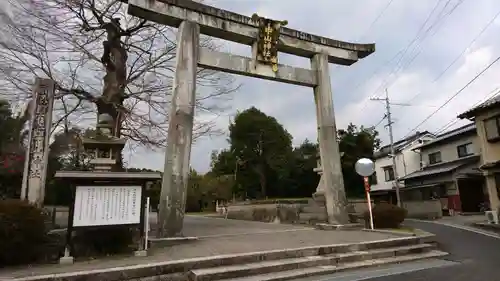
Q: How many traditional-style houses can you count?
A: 3